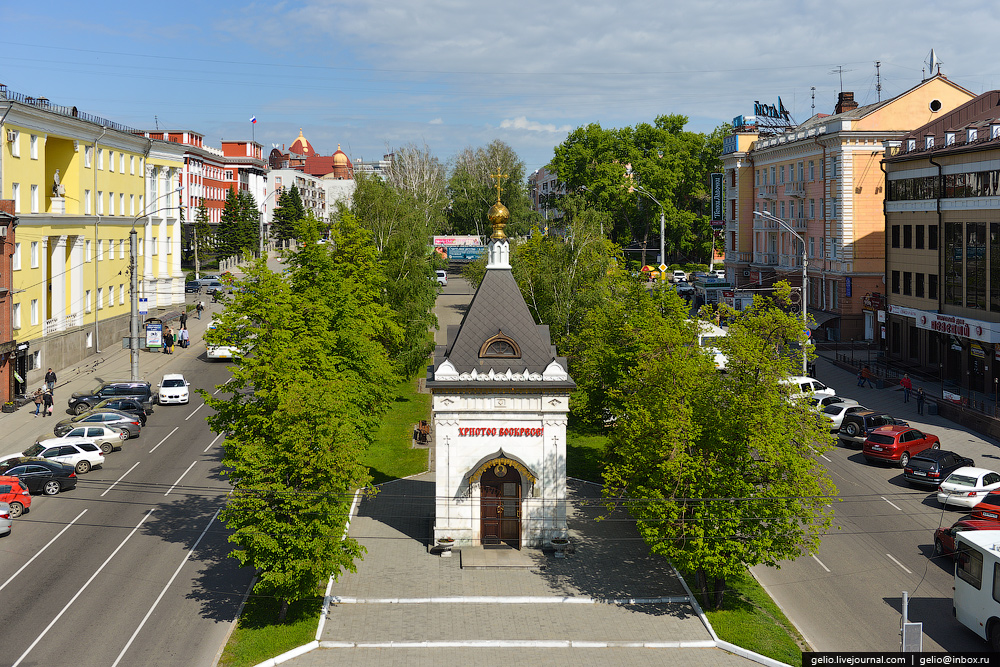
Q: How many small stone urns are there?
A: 2